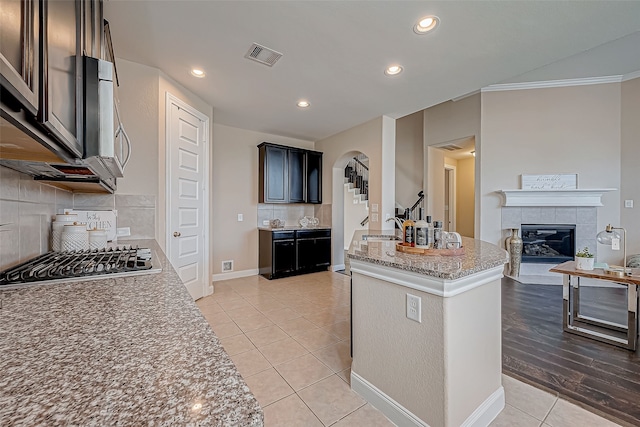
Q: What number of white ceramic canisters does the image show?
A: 3